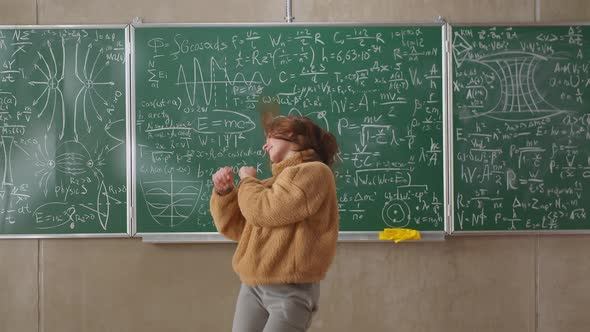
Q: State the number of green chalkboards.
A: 3